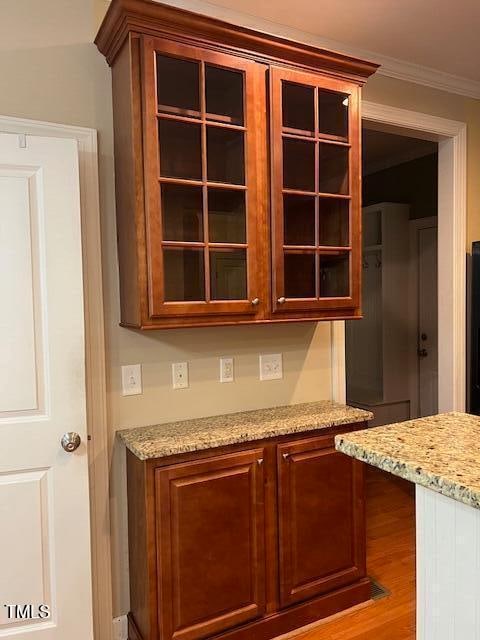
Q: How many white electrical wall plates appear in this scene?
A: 4